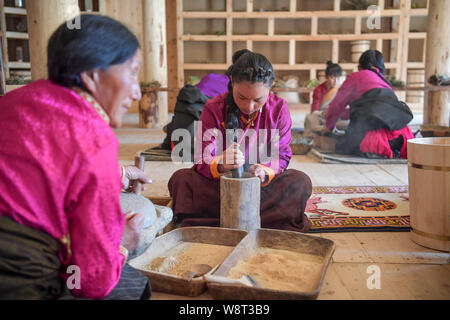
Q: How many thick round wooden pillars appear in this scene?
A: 3